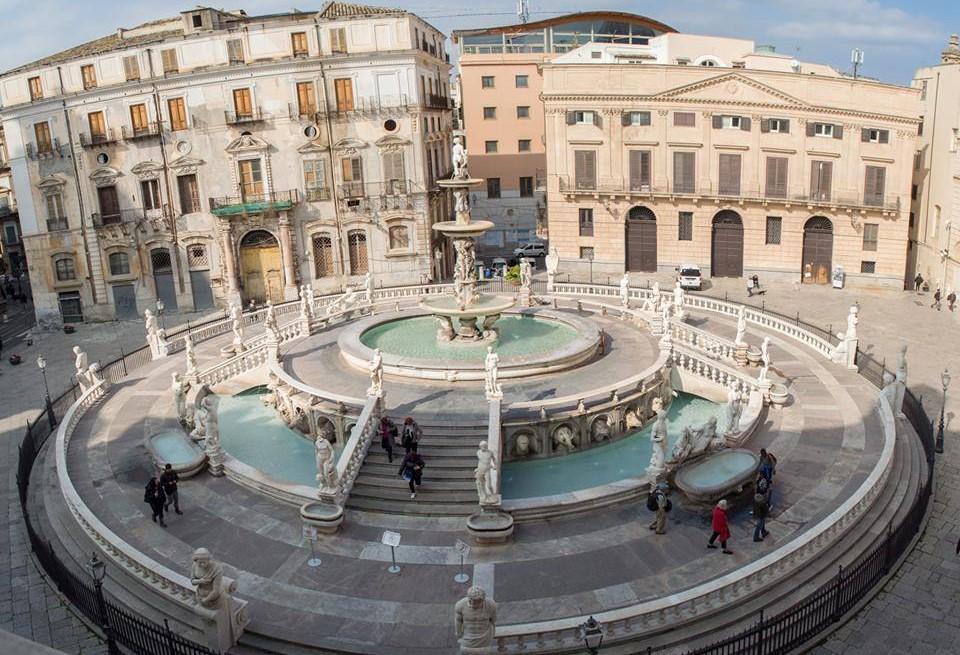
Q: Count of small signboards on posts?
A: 3